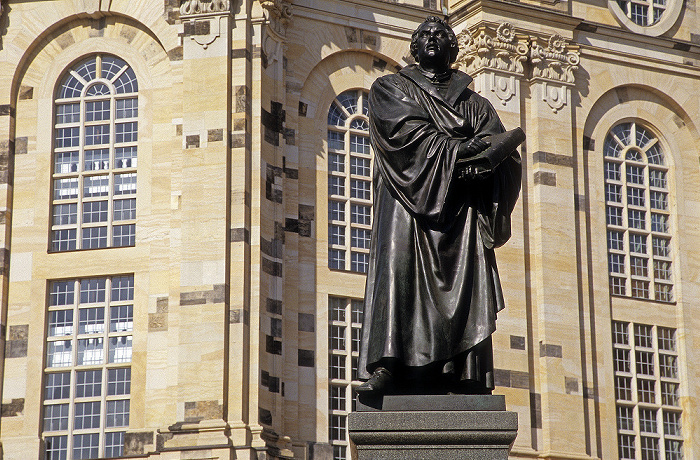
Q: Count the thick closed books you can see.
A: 1